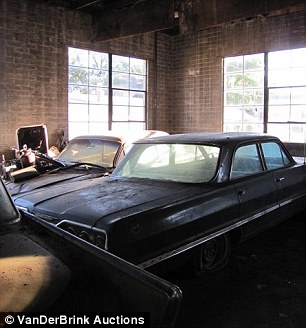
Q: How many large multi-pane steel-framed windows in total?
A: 2